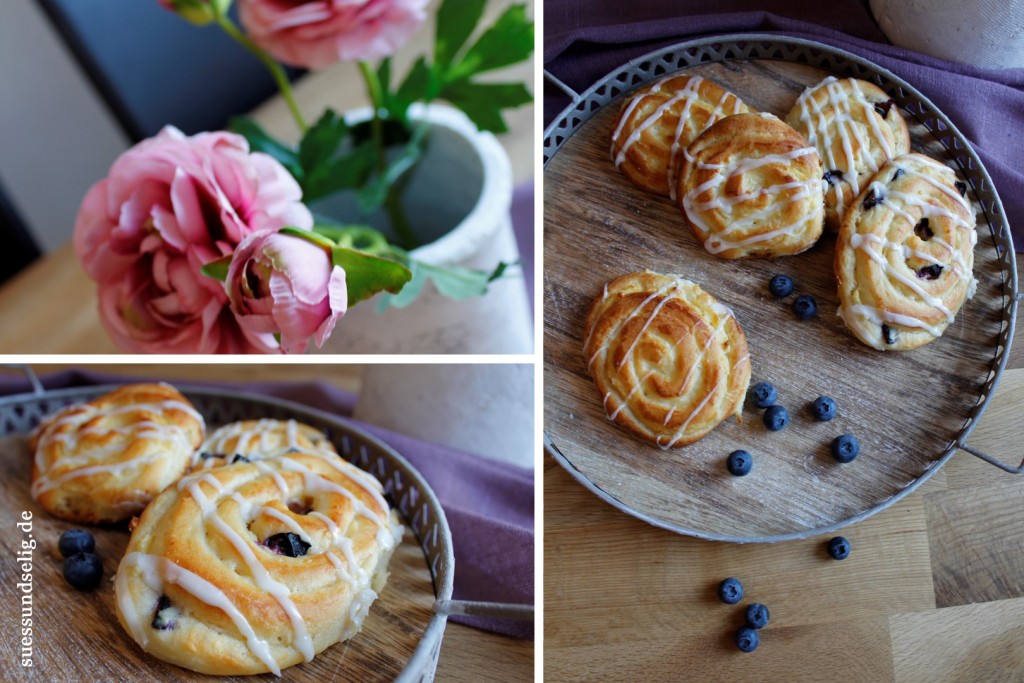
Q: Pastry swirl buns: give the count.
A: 8